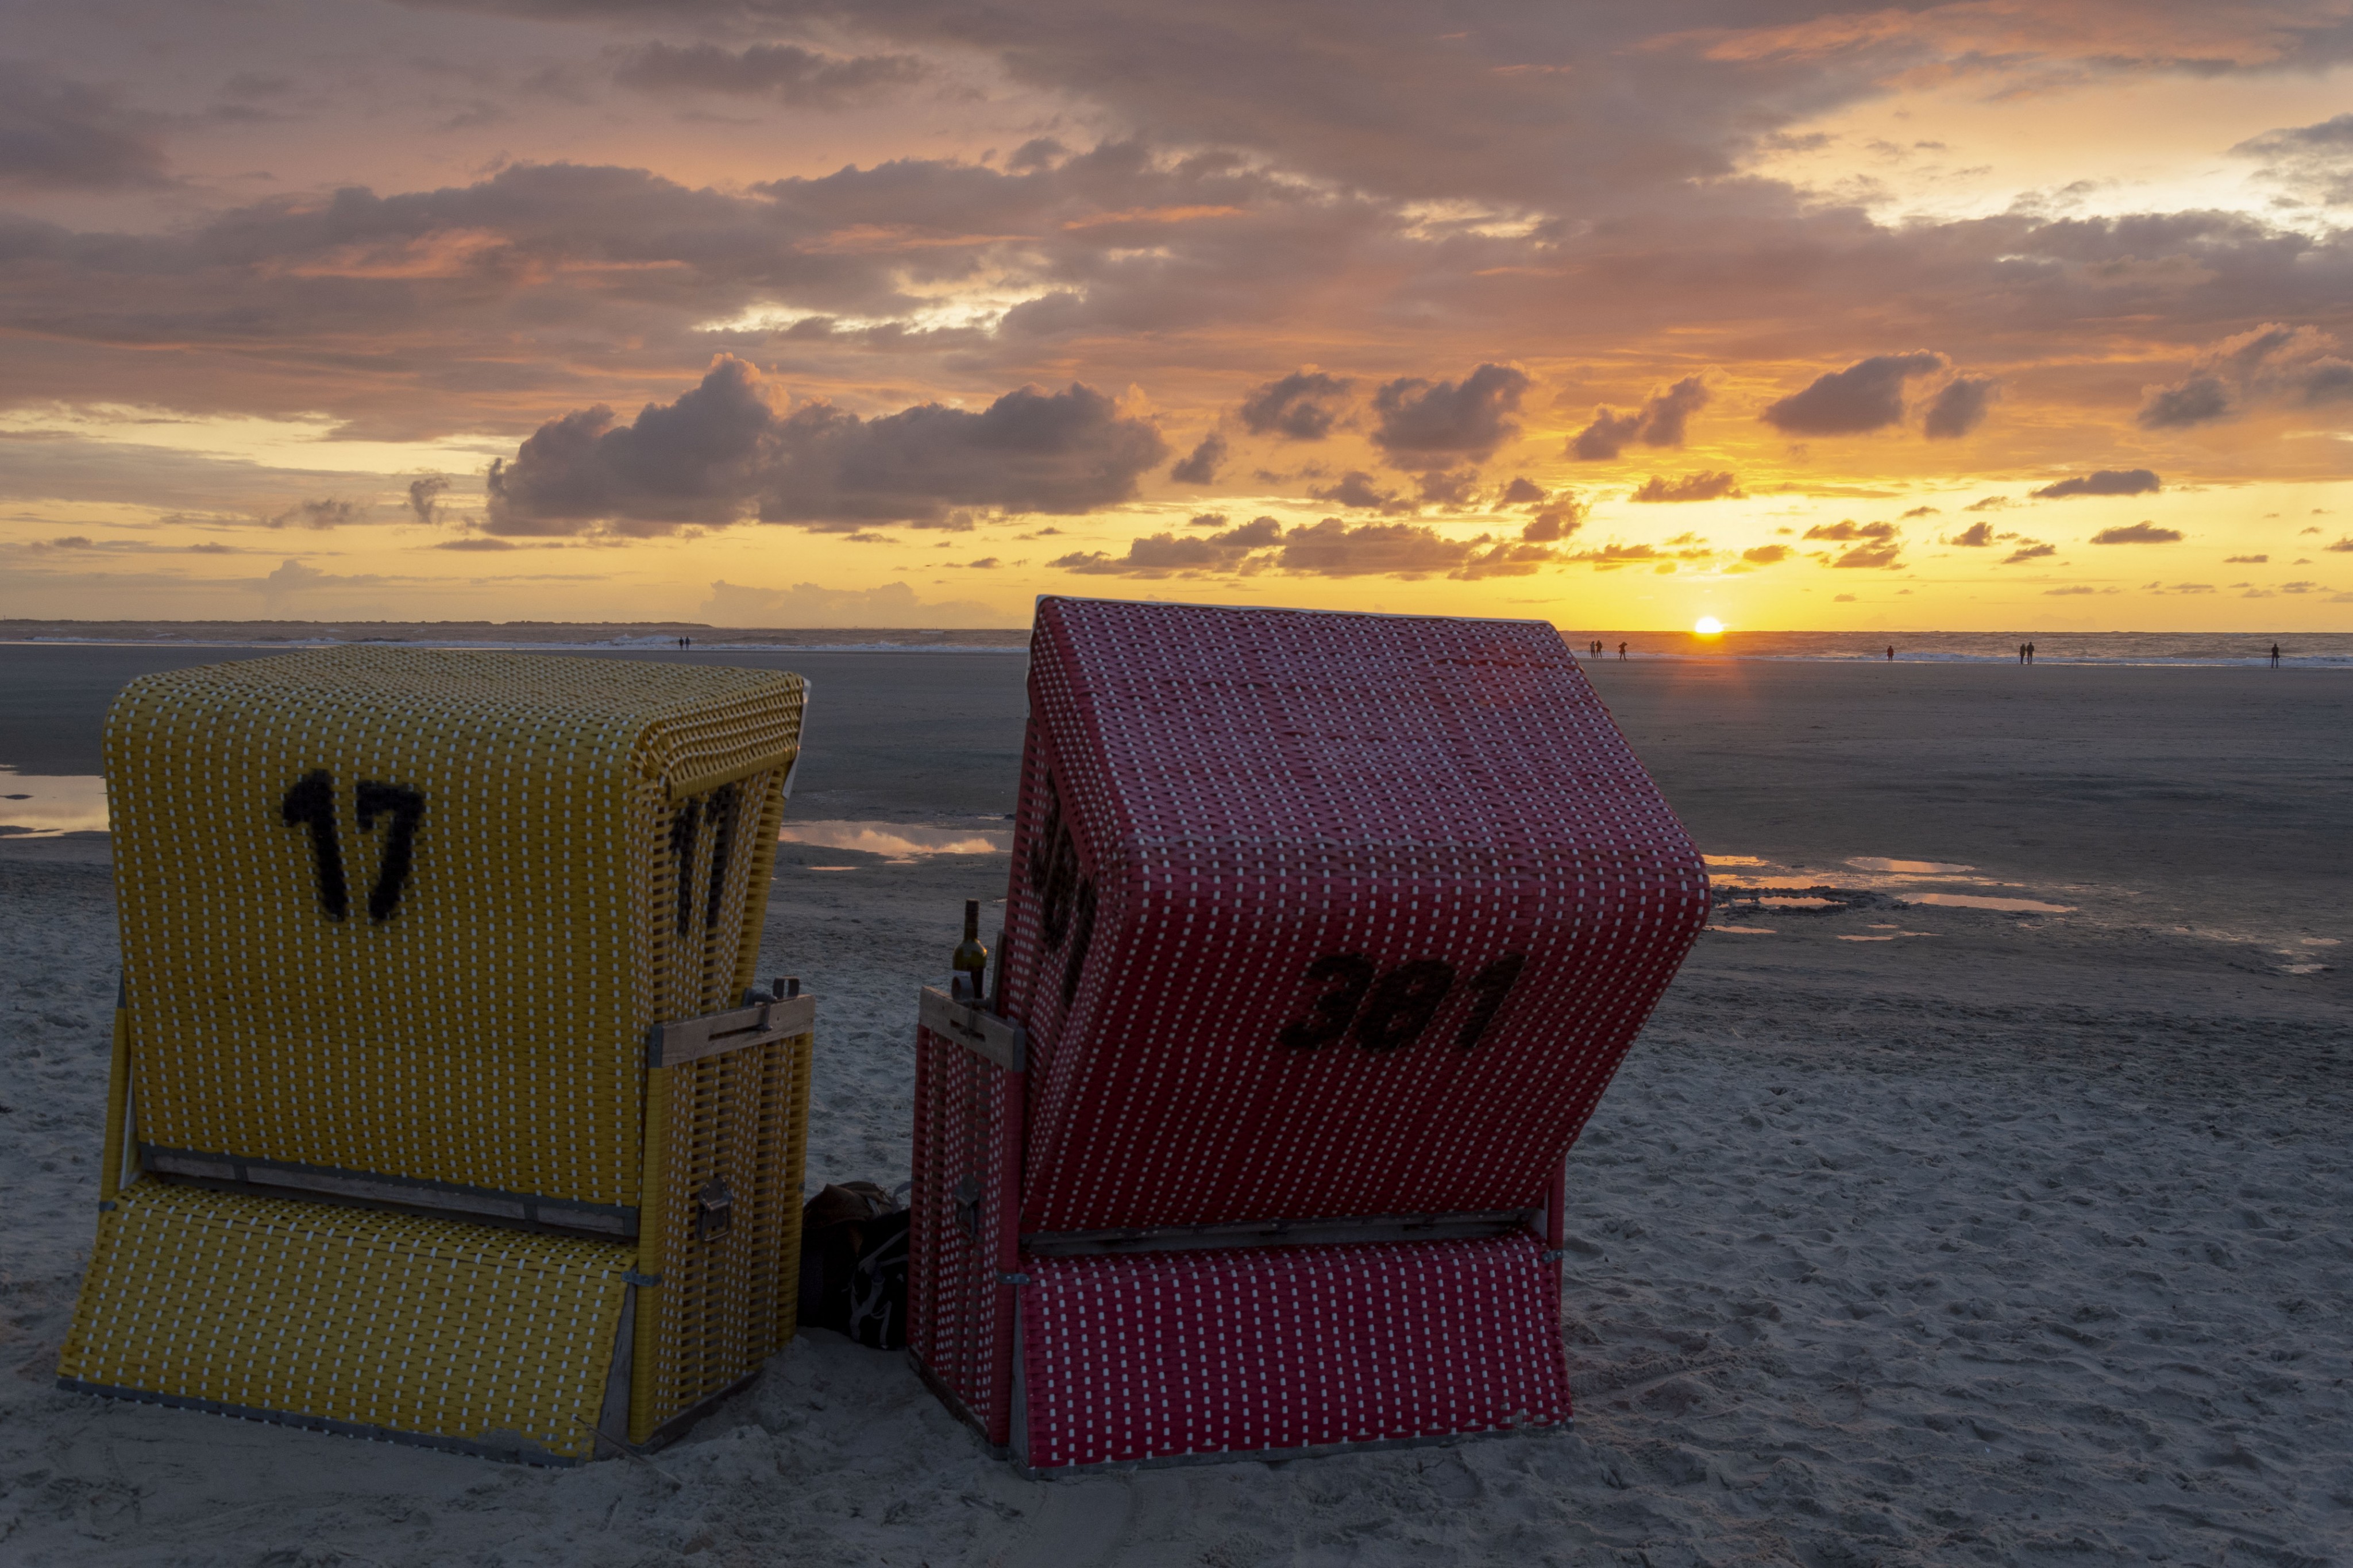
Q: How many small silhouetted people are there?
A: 9